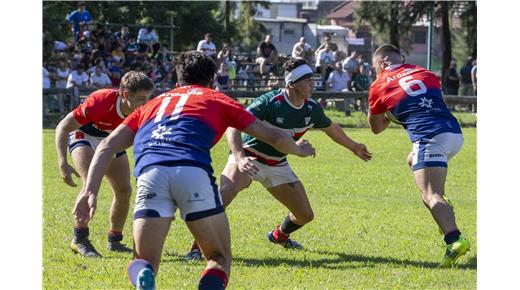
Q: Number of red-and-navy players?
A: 3